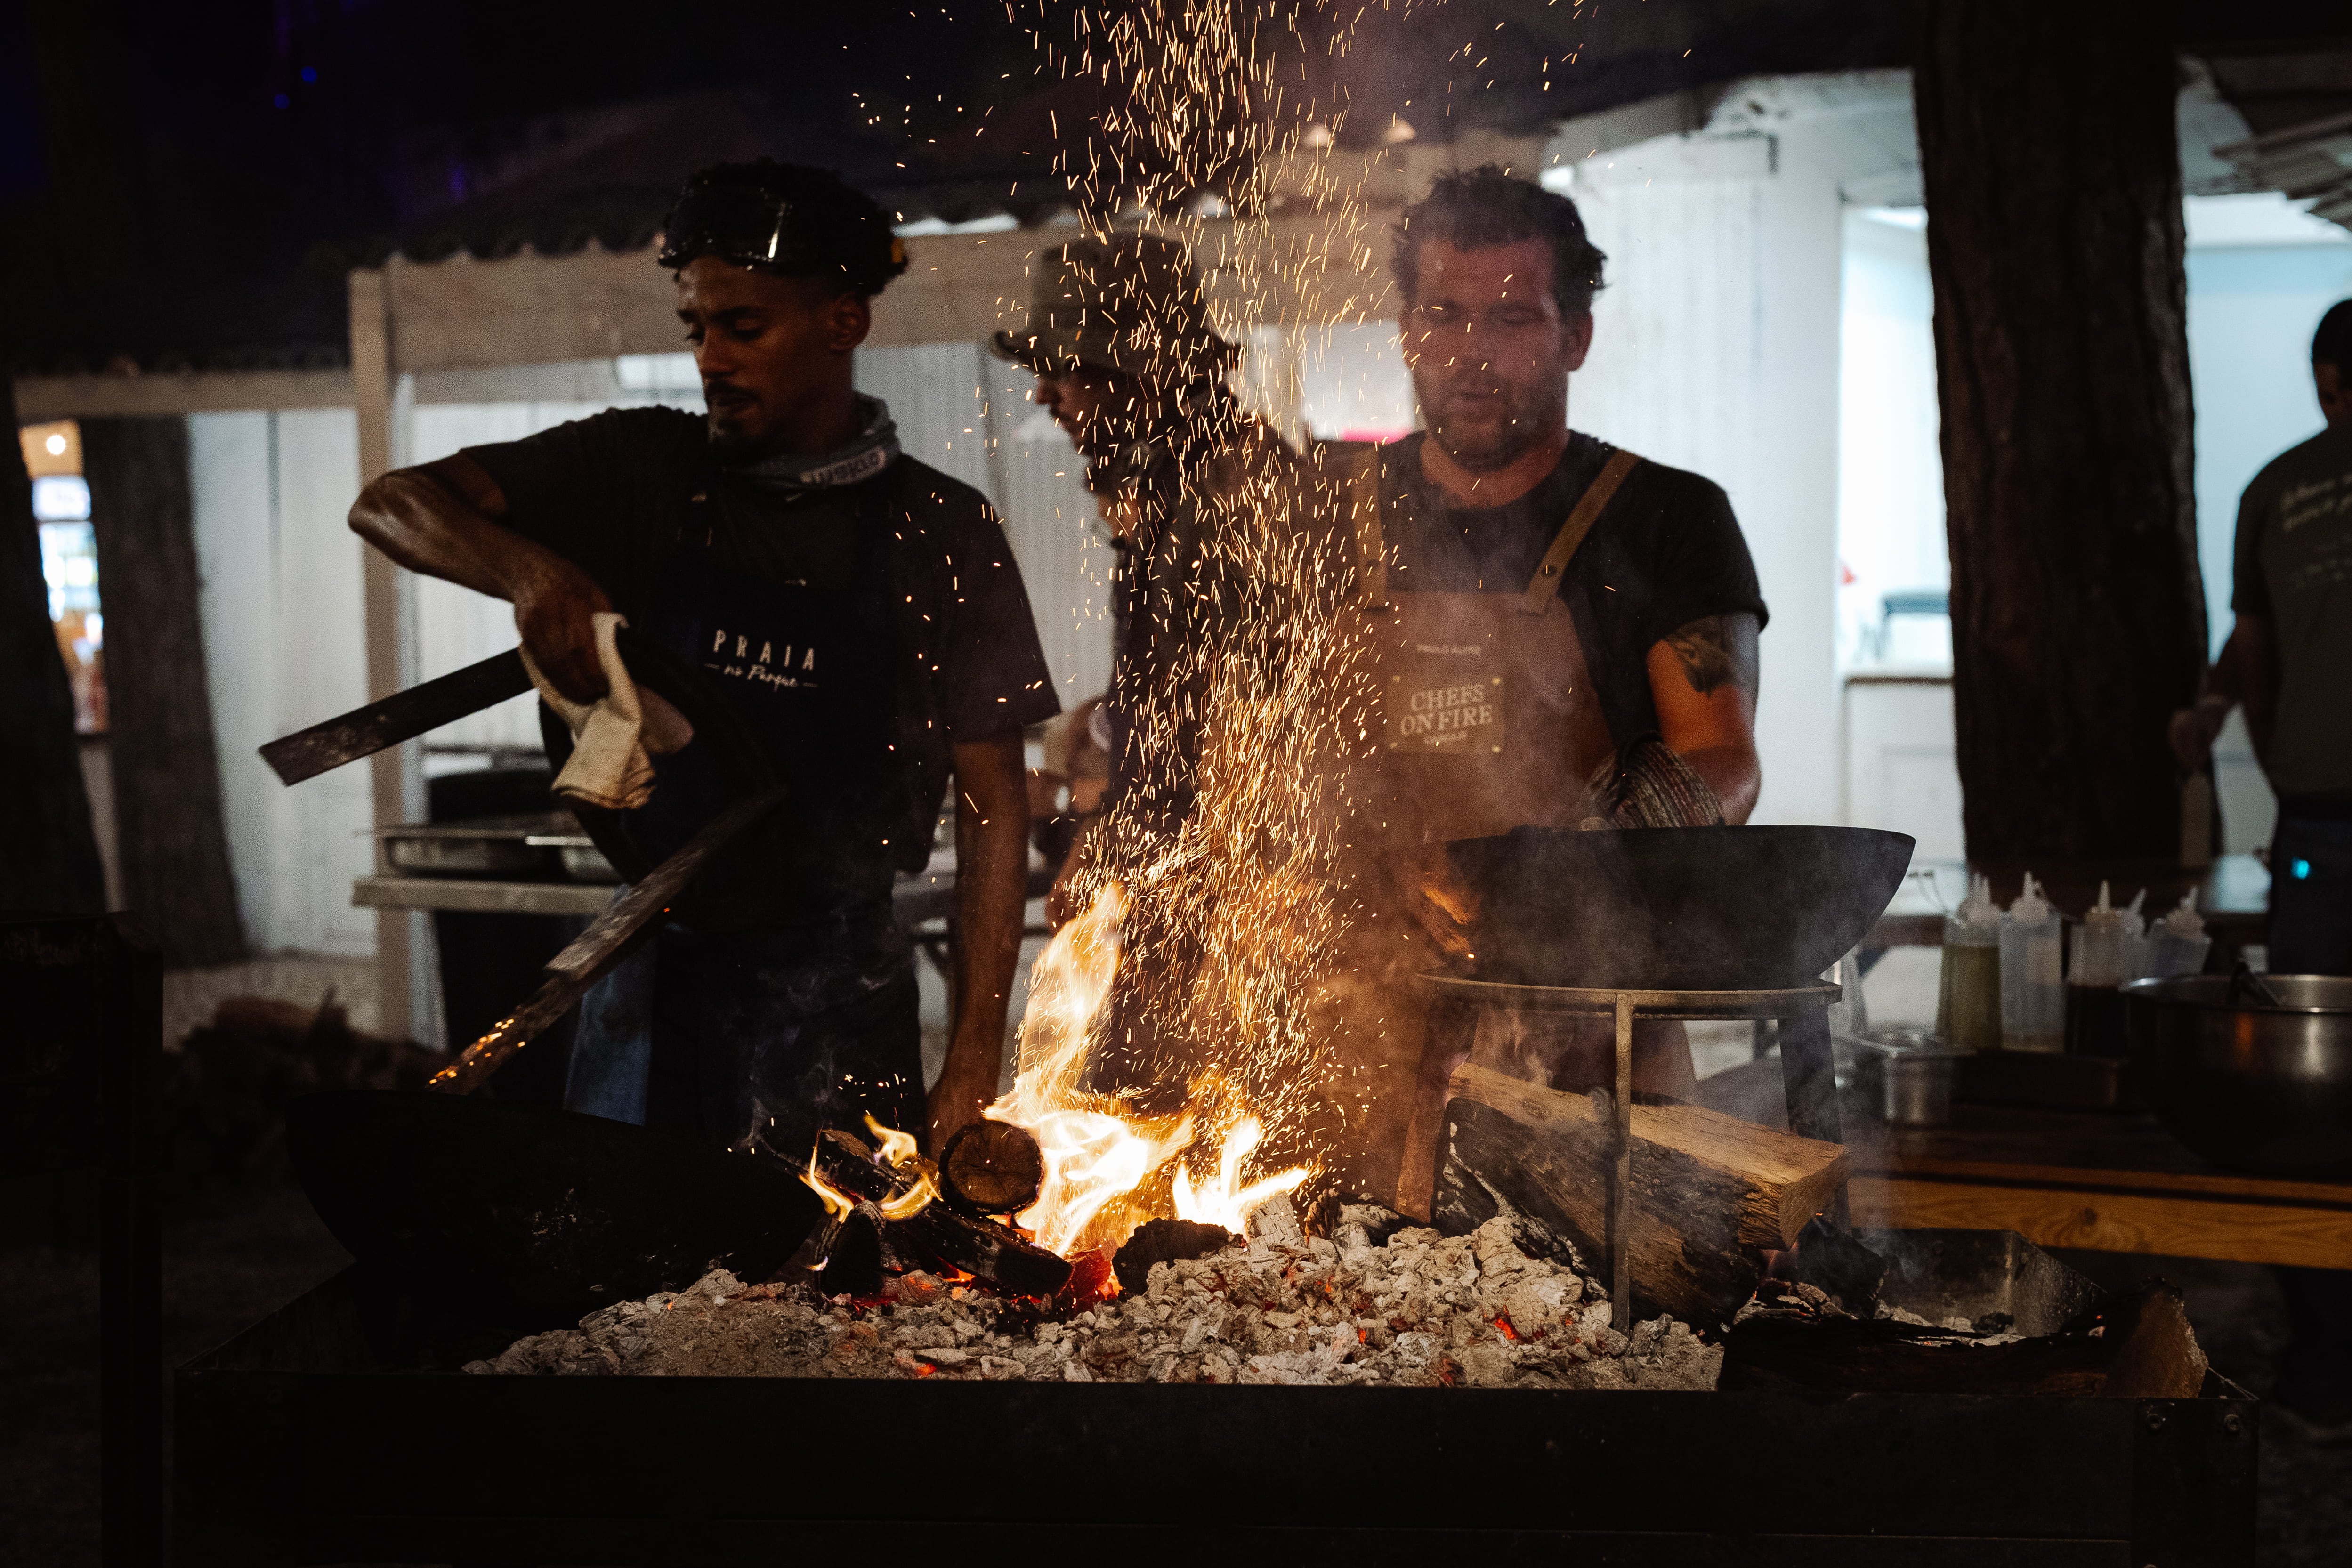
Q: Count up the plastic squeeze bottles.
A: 5